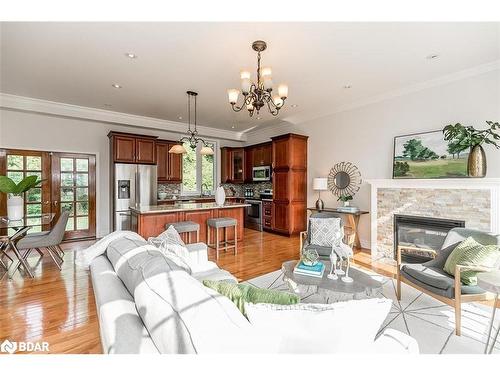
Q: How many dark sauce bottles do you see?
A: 3